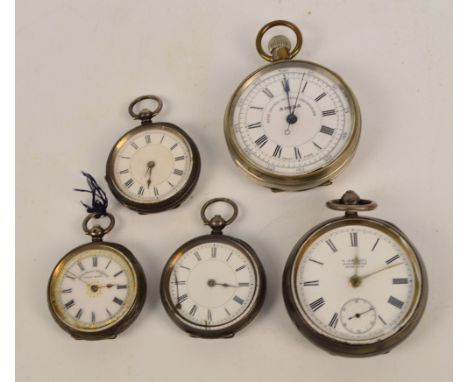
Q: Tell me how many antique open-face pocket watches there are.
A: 5